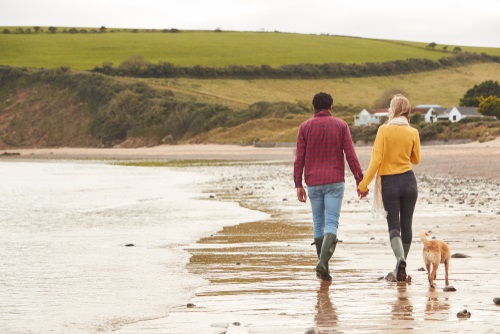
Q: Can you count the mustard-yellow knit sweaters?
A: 1